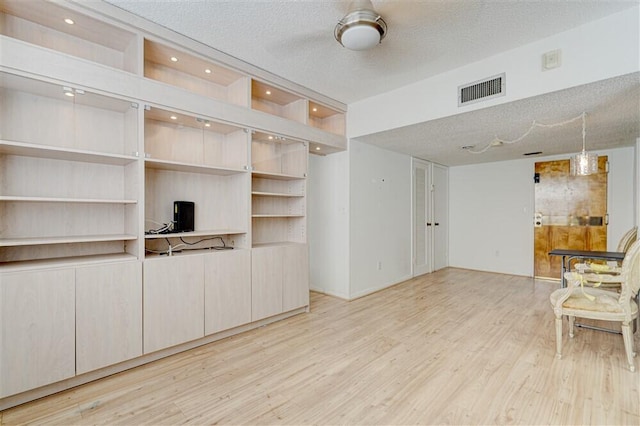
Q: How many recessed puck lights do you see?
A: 10